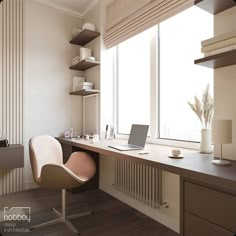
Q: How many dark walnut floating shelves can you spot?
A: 5